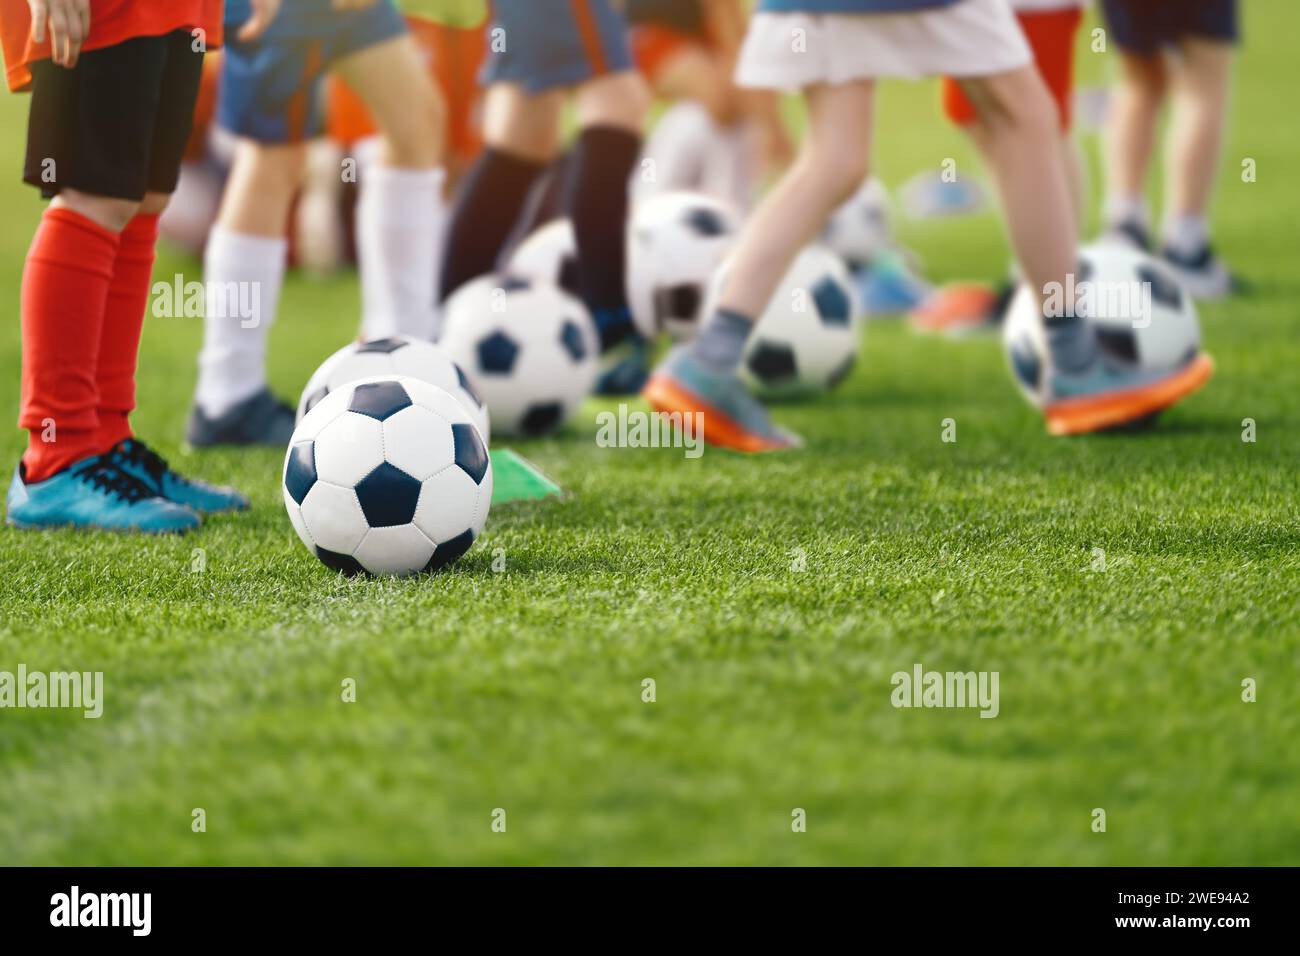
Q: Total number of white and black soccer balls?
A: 8